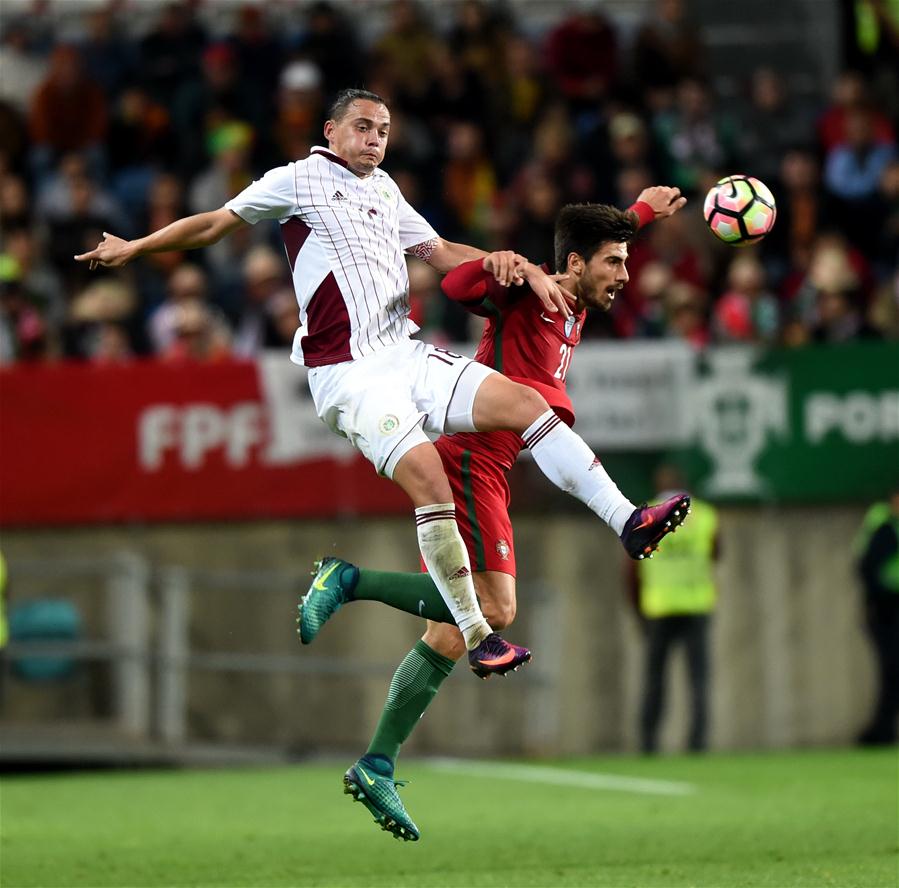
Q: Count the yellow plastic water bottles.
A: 0